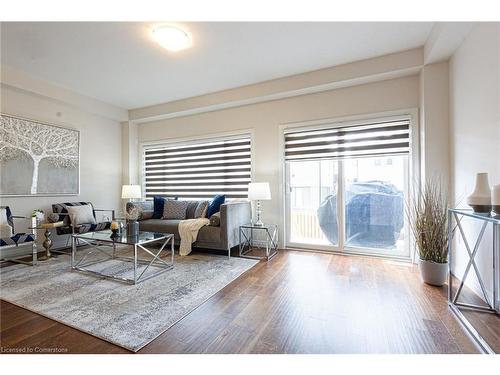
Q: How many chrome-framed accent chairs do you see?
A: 2